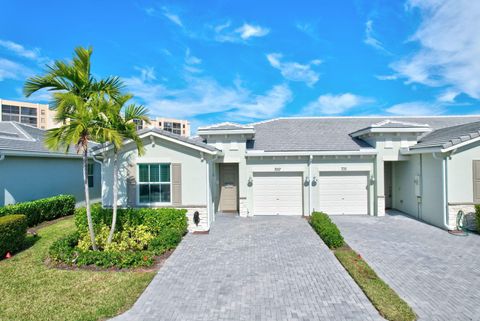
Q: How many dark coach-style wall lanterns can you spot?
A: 4